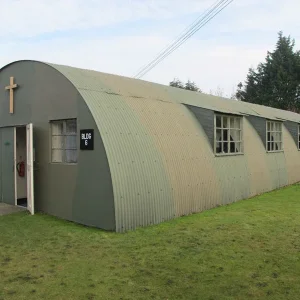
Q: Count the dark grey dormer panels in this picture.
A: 3